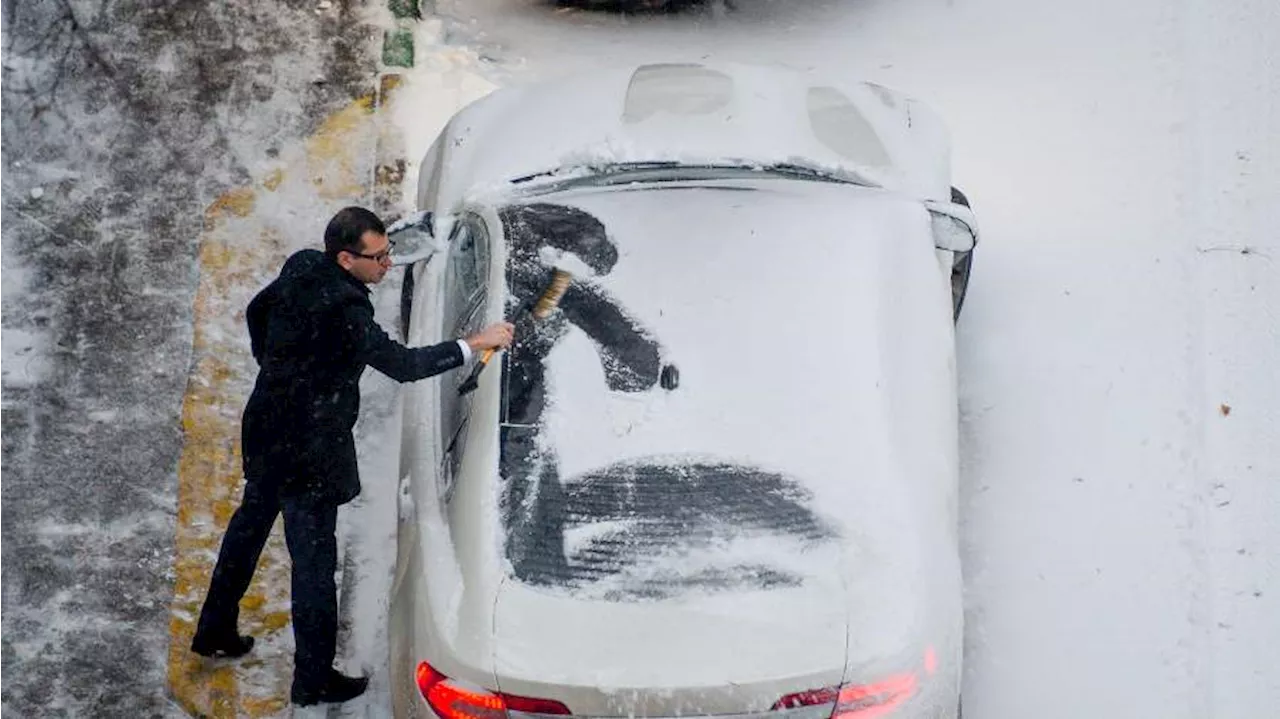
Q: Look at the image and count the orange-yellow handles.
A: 1